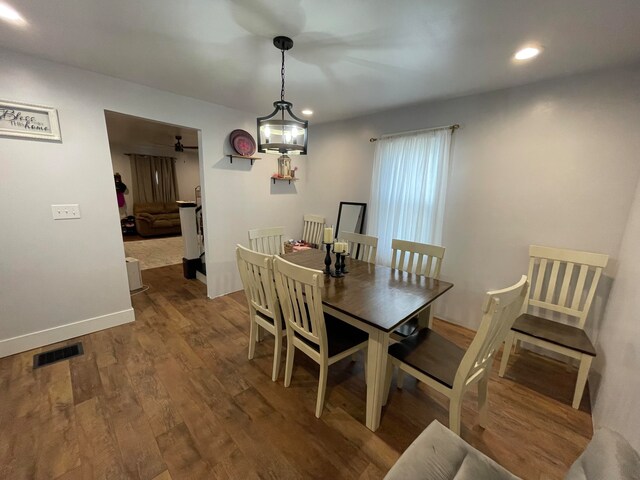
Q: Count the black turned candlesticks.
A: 3